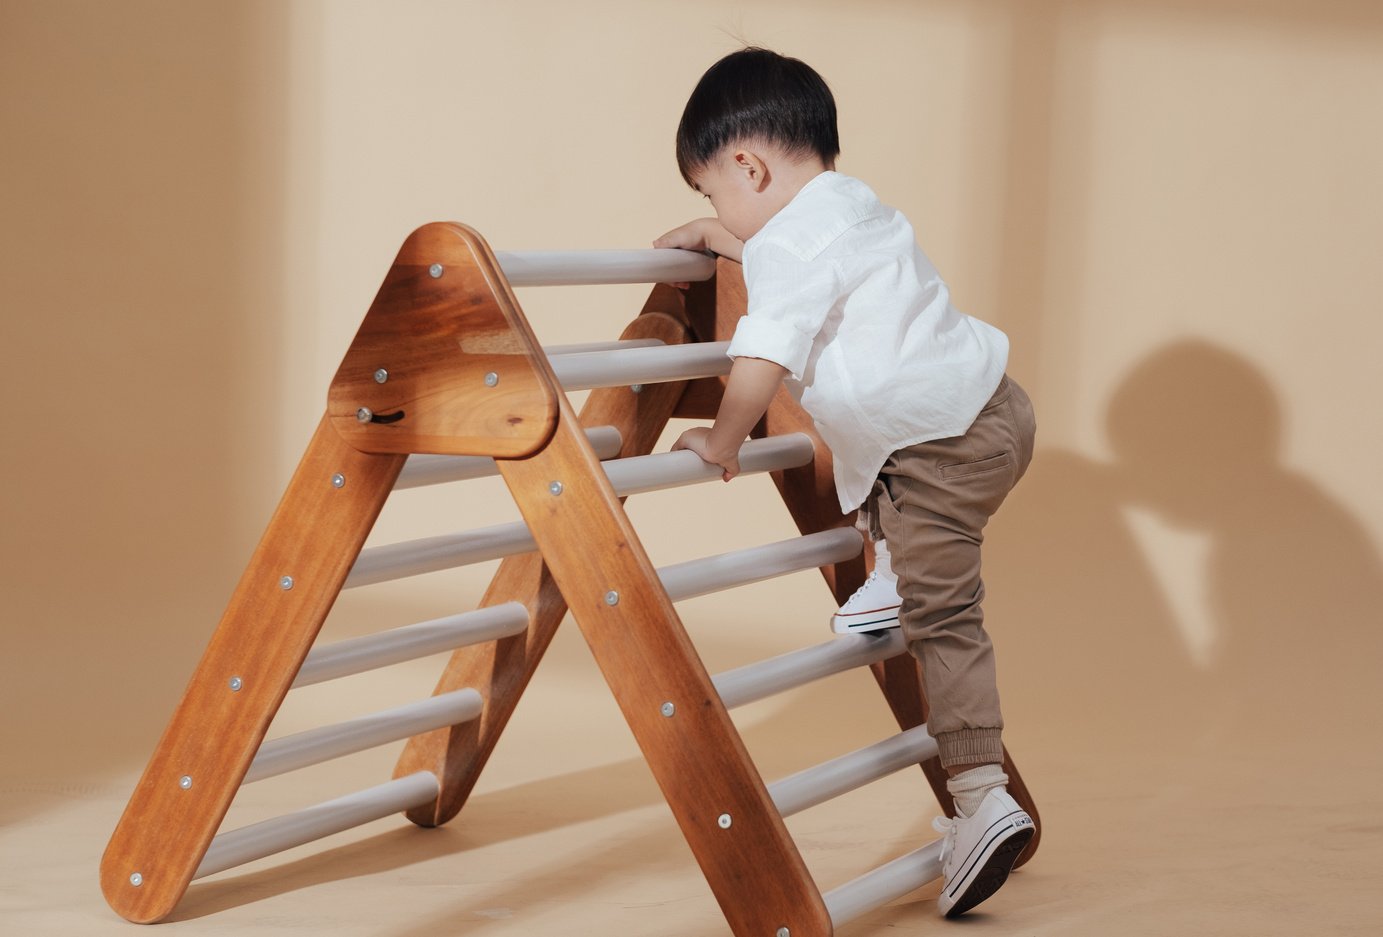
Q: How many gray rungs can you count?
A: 13